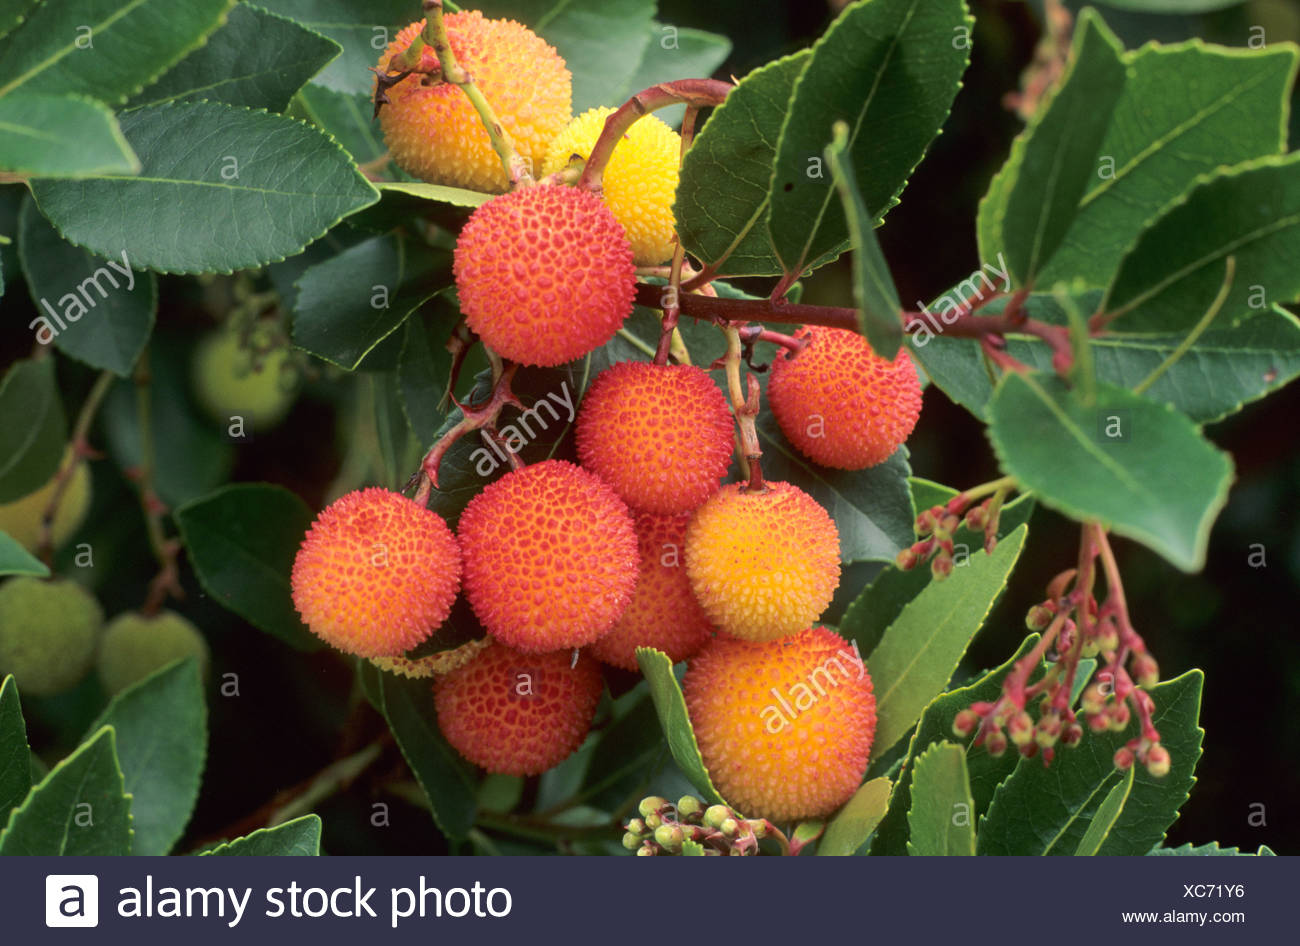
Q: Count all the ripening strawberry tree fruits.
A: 11